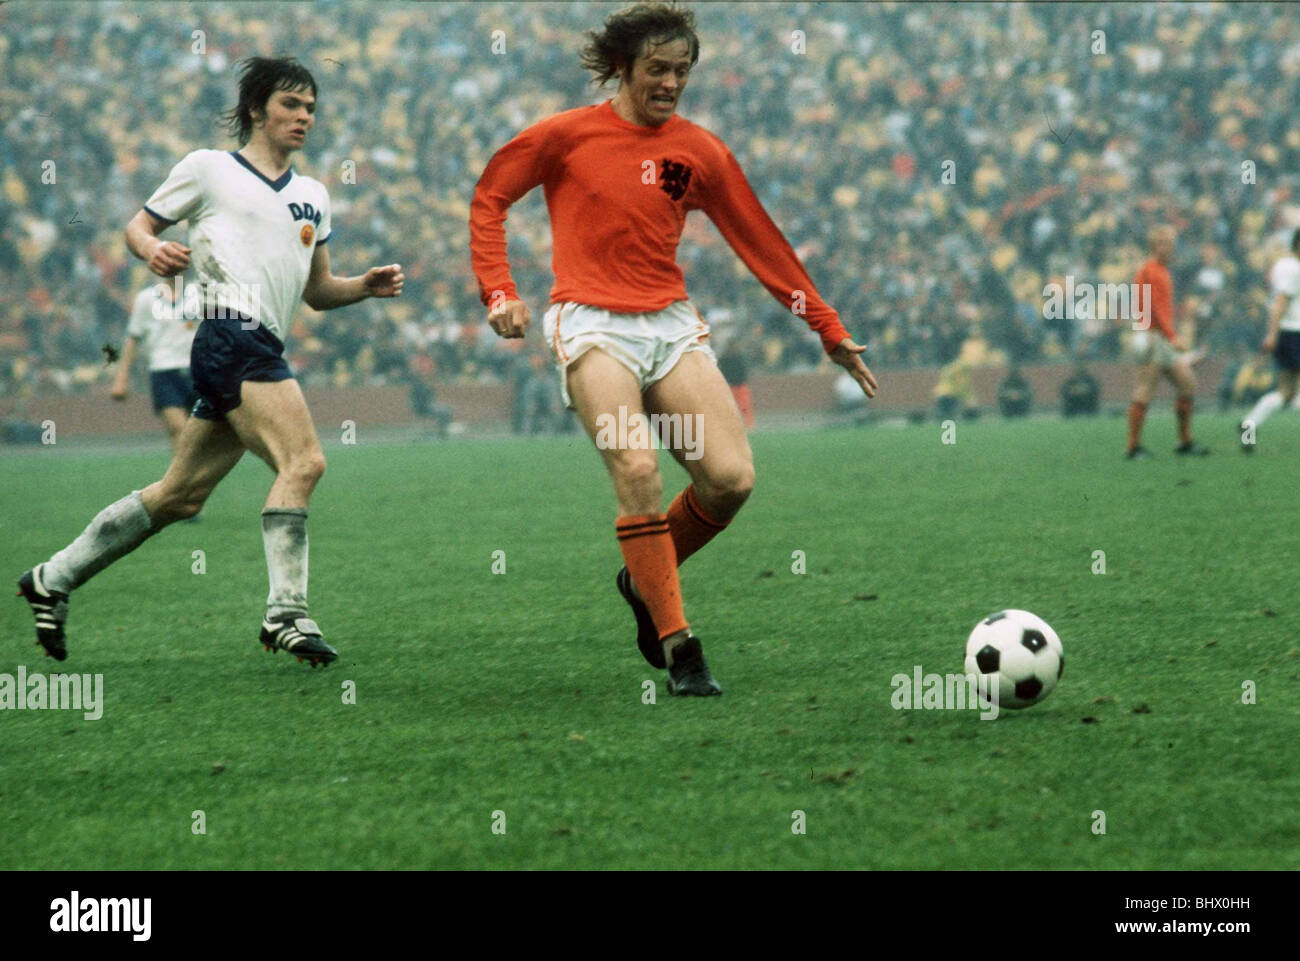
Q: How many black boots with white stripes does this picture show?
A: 2